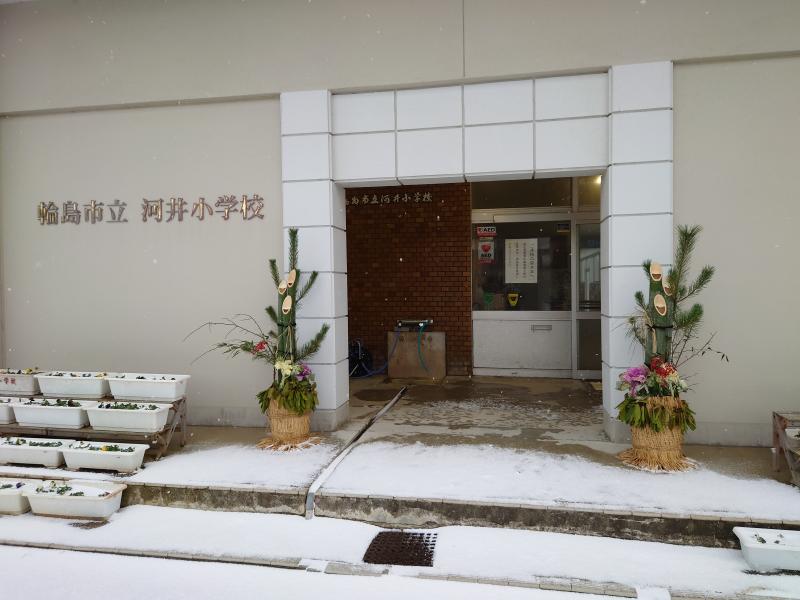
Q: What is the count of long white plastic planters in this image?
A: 11